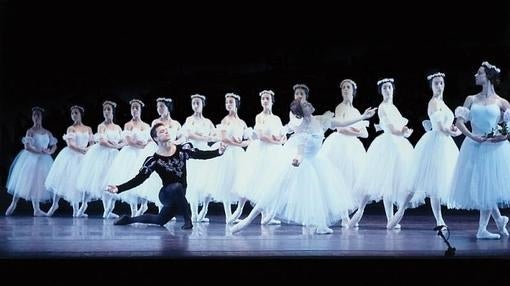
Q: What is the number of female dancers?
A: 14